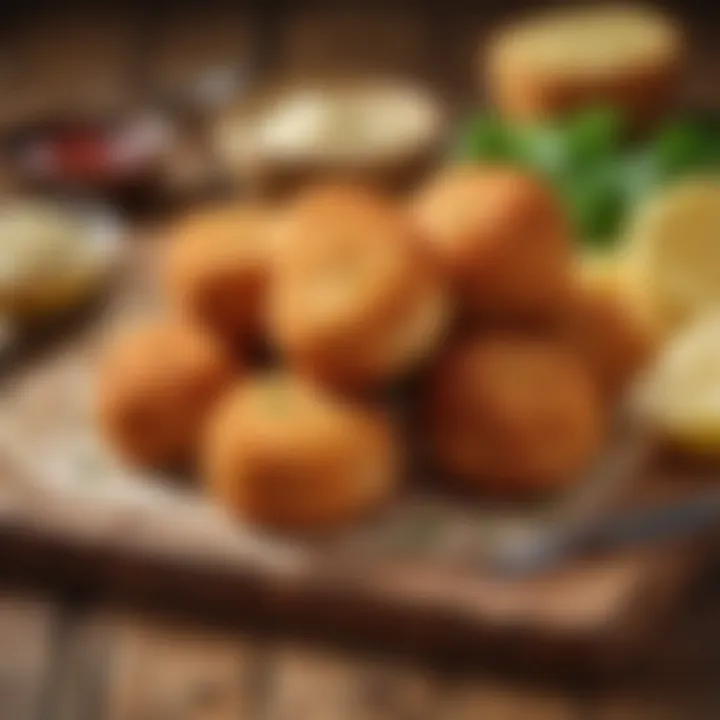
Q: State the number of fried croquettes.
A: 7